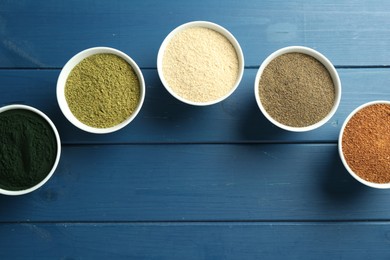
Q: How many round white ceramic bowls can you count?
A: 5